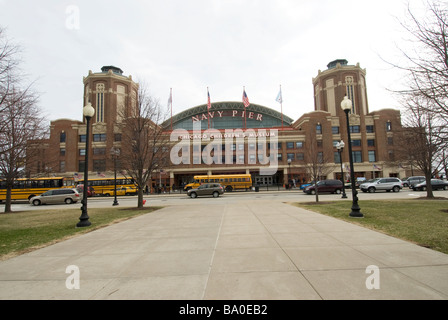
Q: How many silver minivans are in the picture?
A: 1